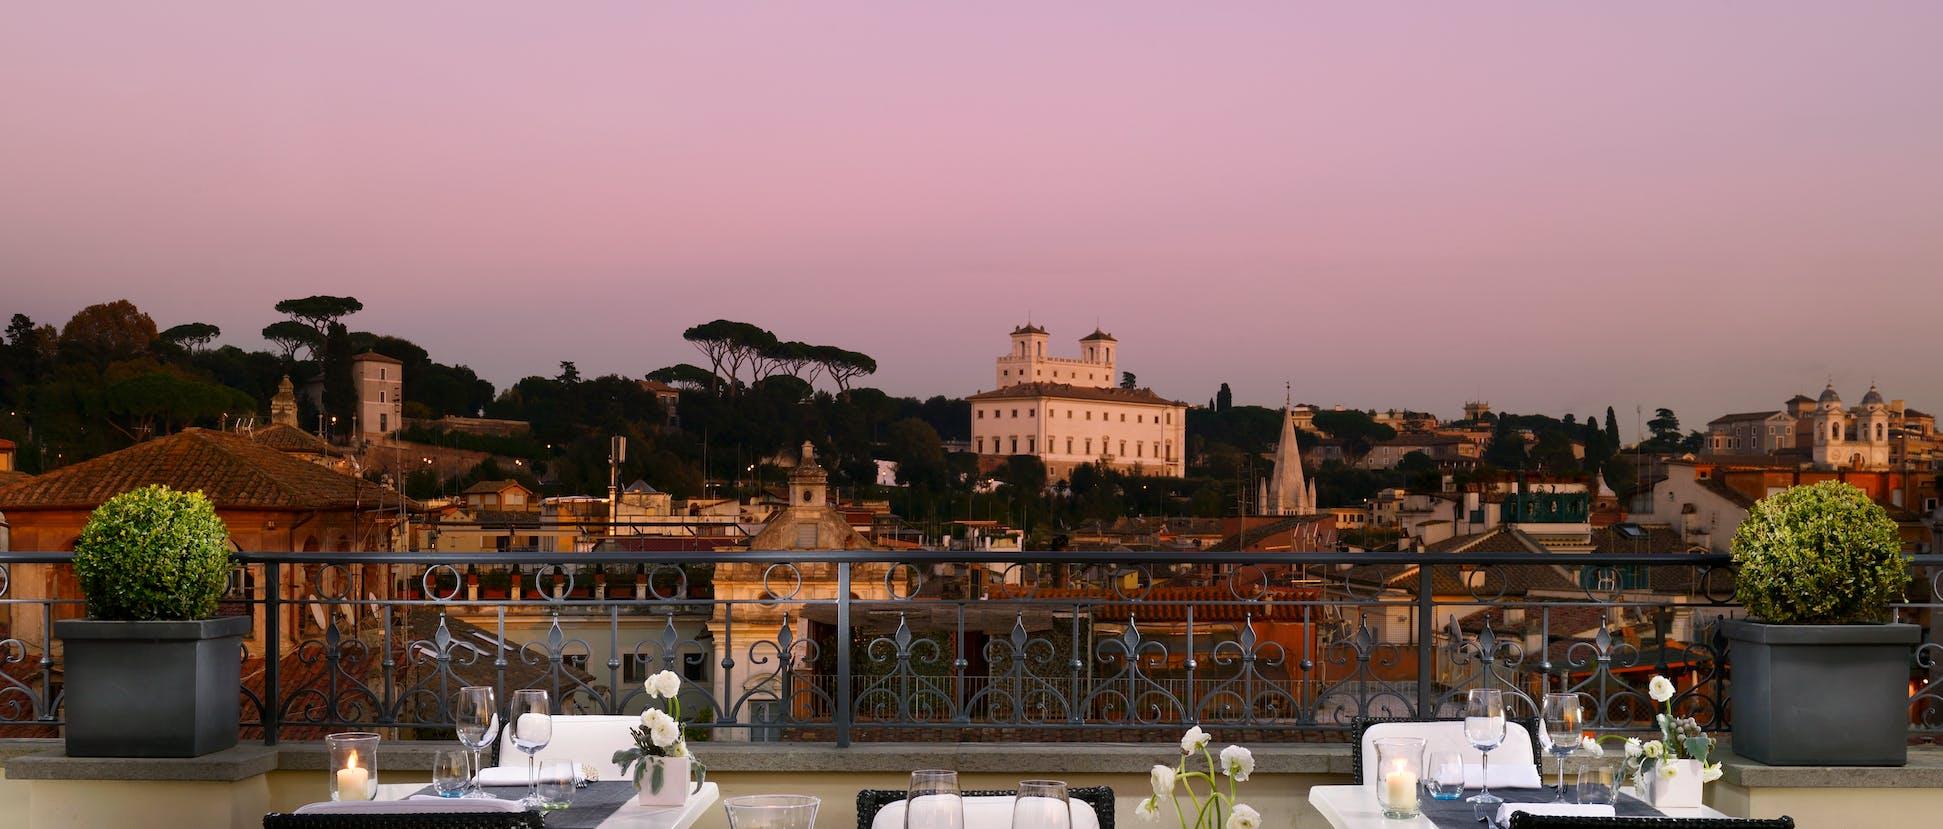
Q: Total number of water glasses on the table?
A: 4